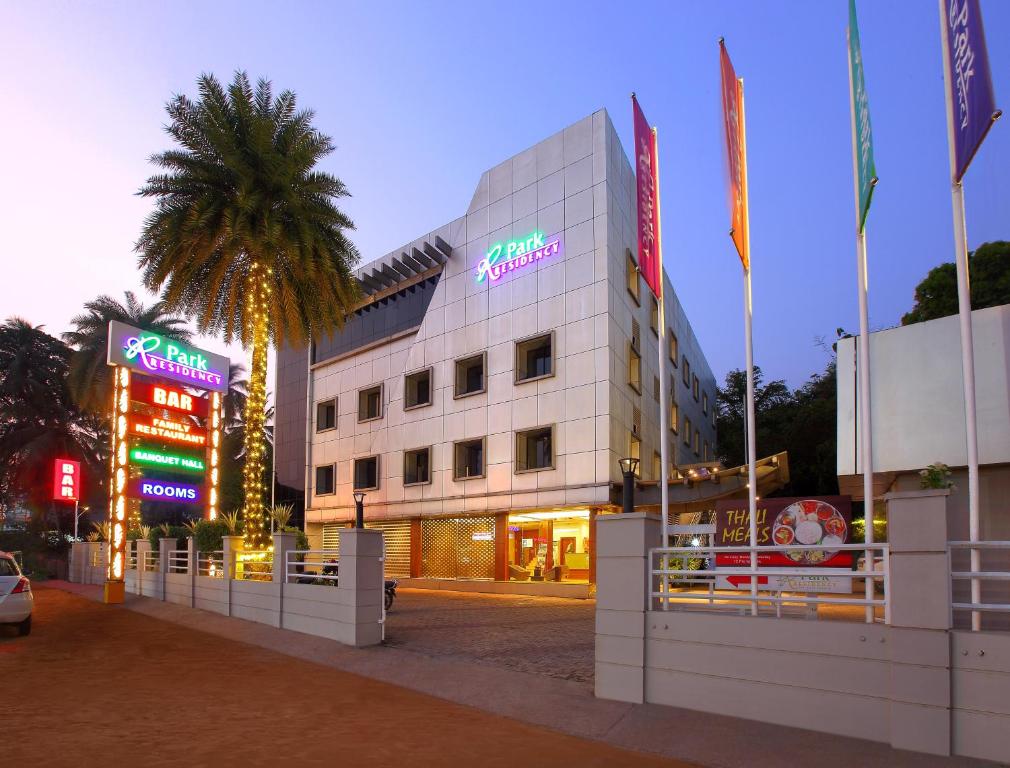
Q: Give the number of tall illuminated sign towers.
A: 1